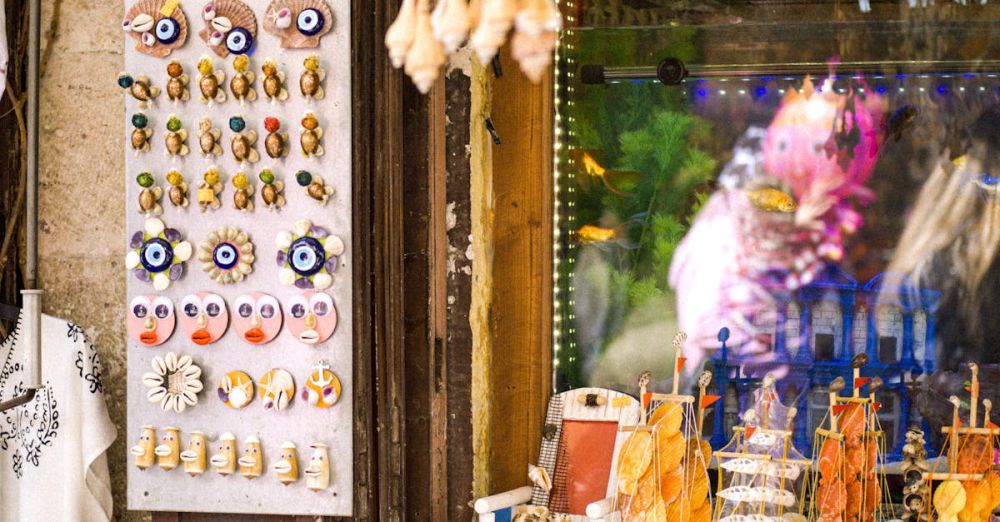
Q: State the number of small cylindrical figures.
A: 7